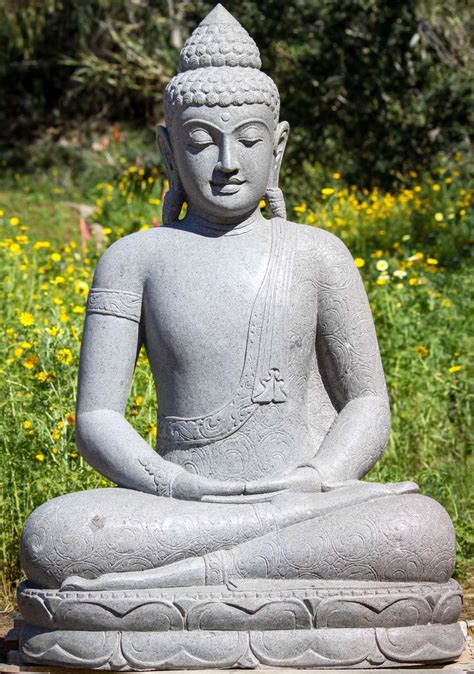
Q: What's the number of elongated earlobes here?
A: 2